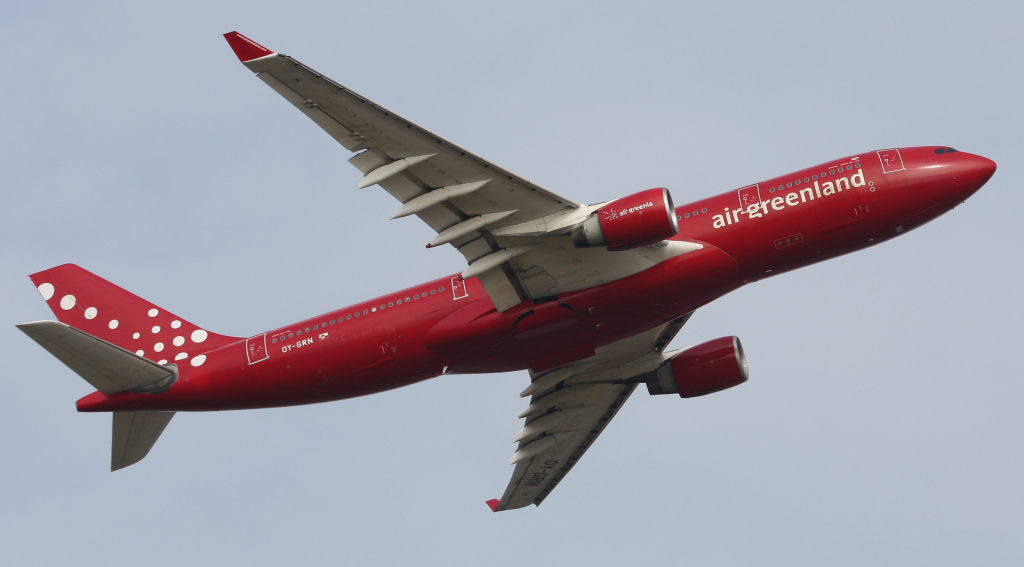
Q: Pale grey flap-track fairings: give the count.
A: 8